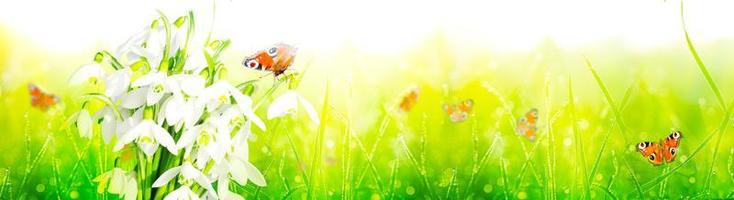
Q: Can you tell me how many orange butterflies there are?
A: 6